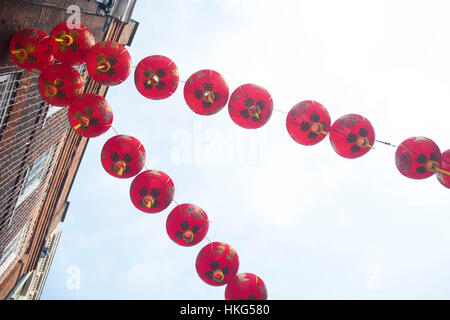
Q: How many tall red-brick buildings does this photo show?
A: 1